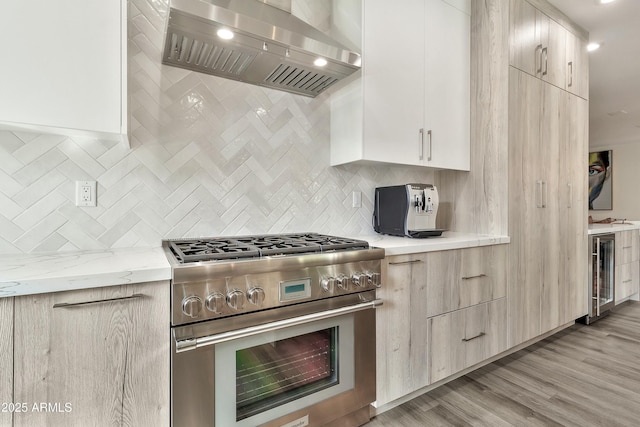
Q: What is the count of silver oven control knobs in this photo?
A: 8